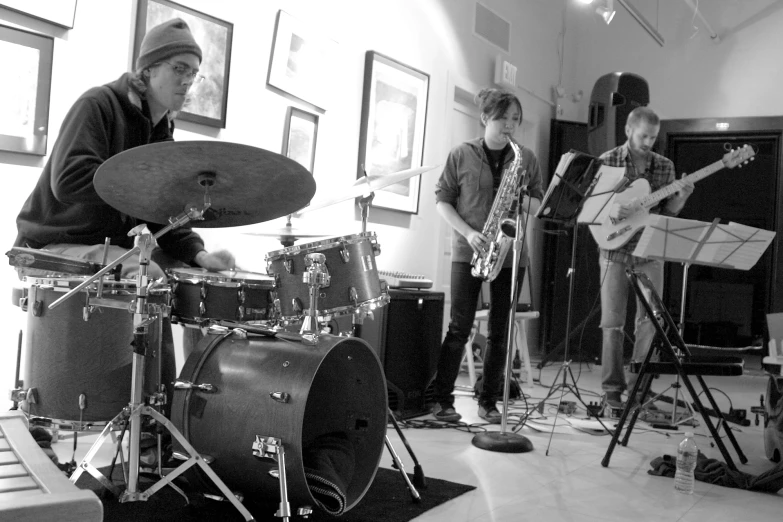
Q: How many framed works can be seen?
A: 6